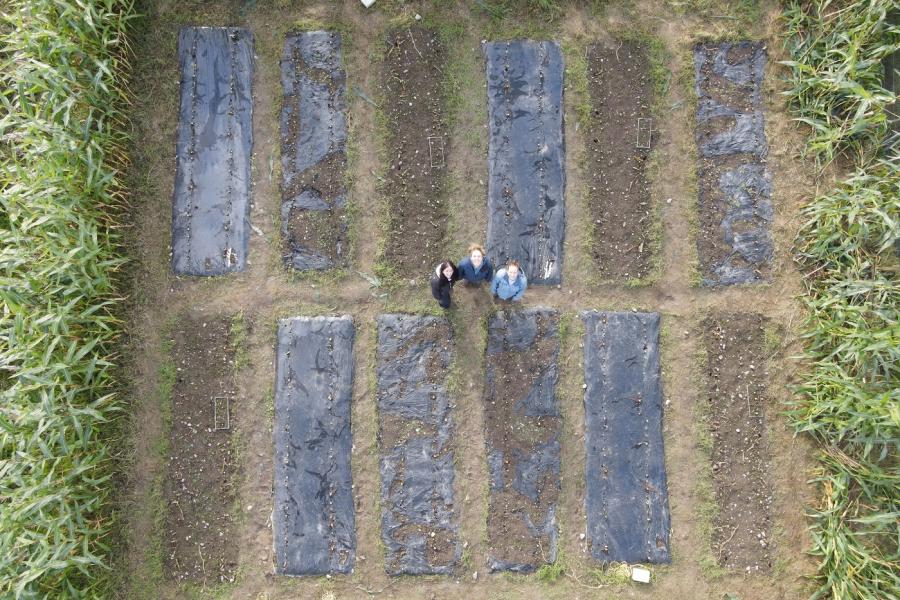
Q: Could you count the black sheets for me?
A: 8